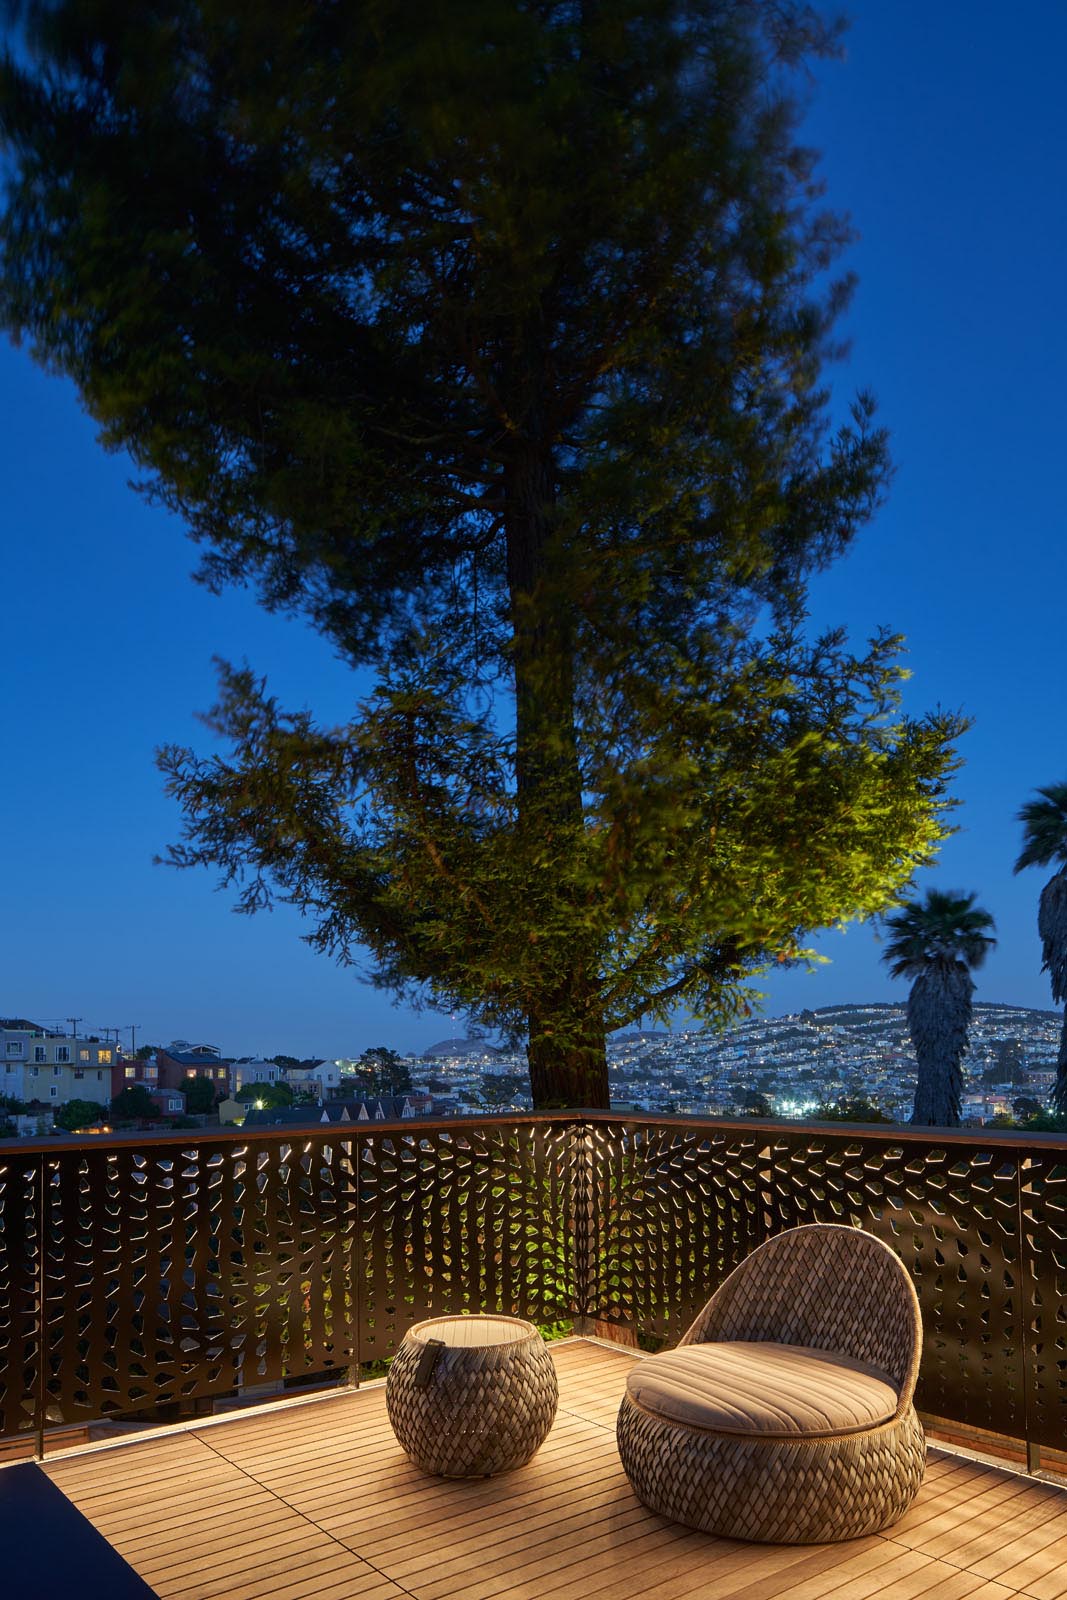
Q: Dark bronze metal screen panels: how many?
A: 6